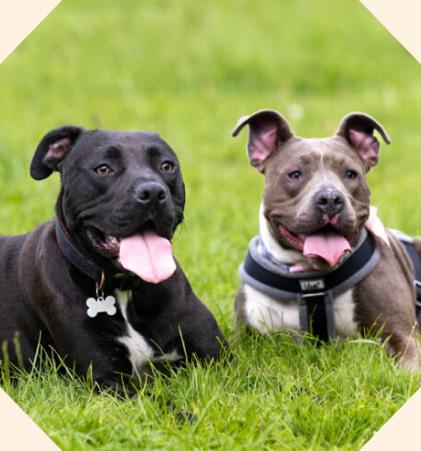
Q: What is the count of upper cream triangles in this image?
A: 2